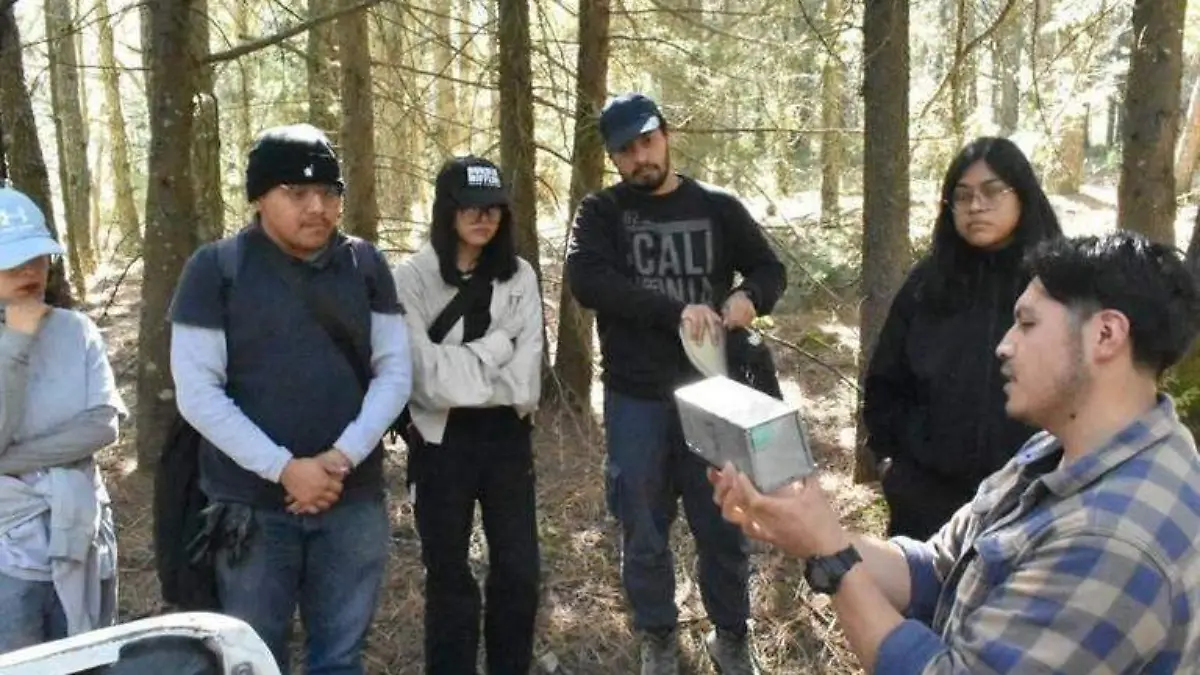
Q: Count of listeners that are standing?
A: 5